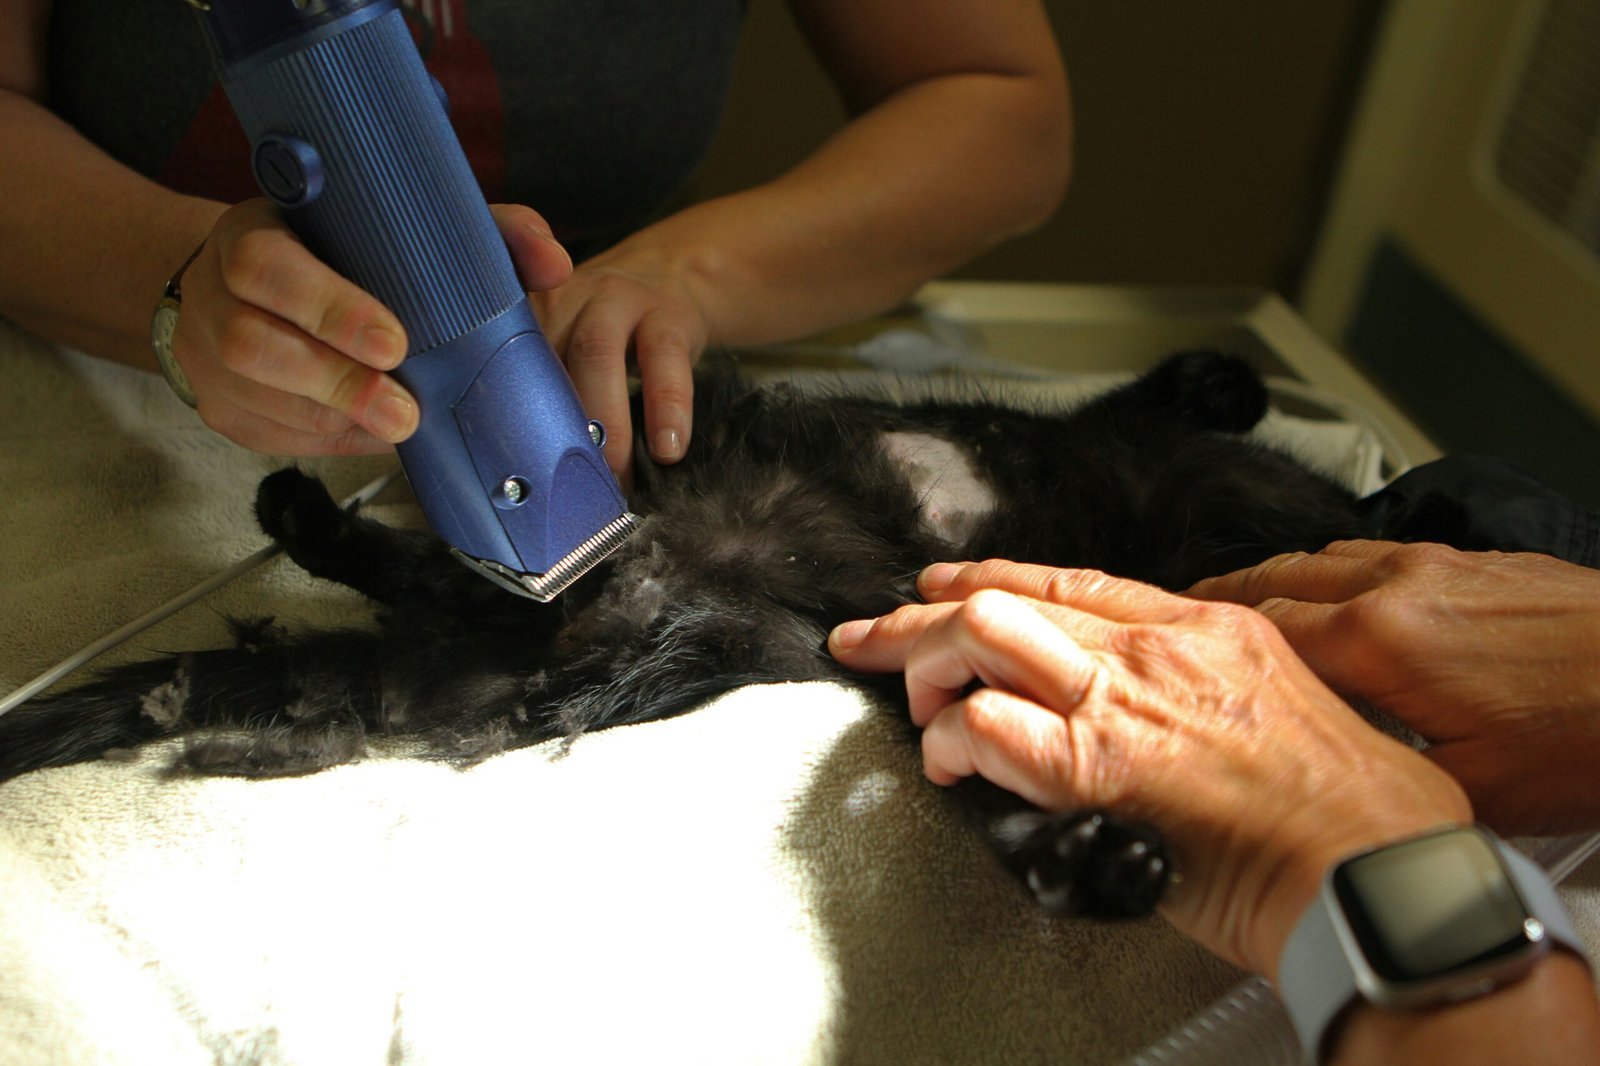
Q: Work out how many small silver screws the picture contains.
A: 2